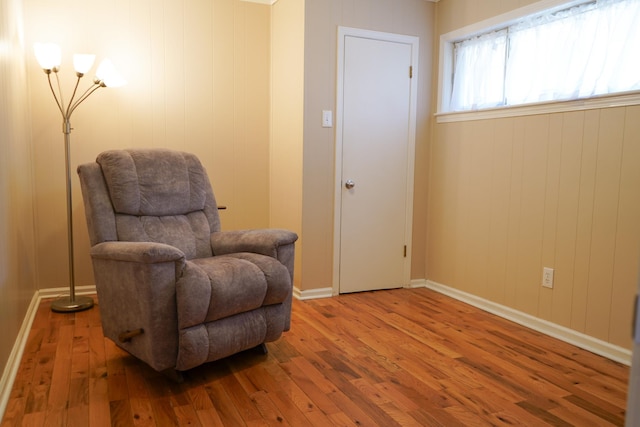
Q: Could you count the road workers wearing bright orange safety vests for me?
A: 0